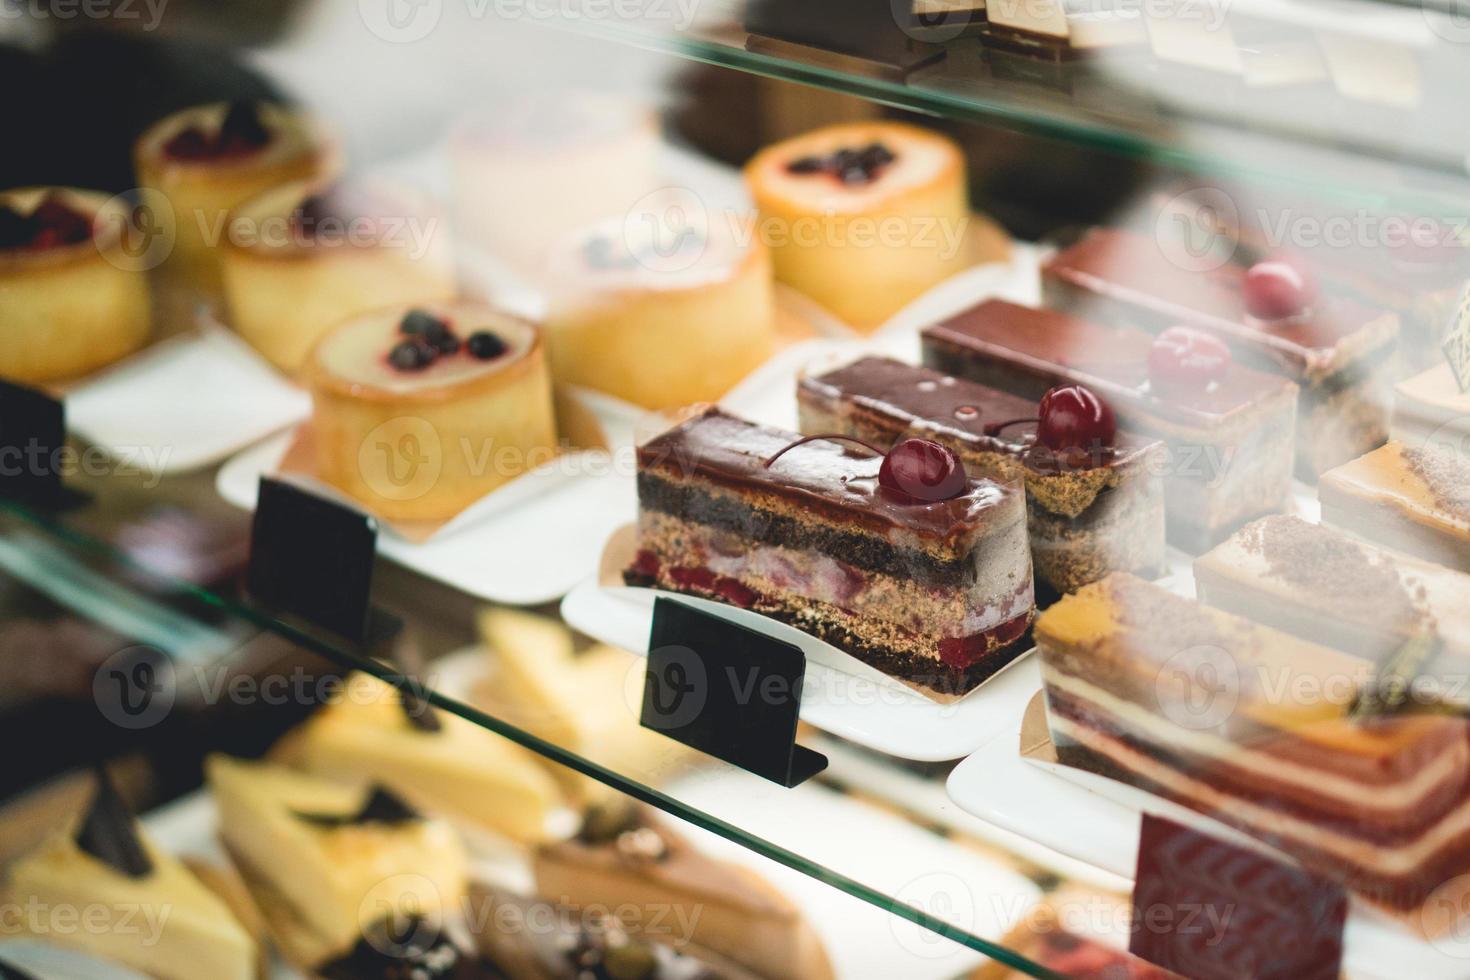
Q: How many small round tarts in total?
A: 7